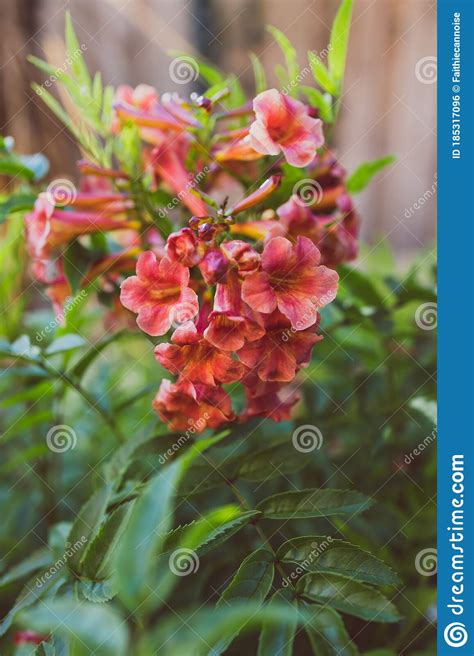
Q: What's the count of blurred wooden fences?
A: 1